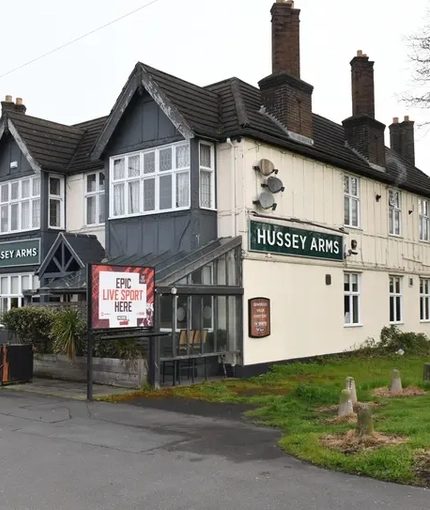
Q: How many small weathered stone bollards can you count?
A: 4